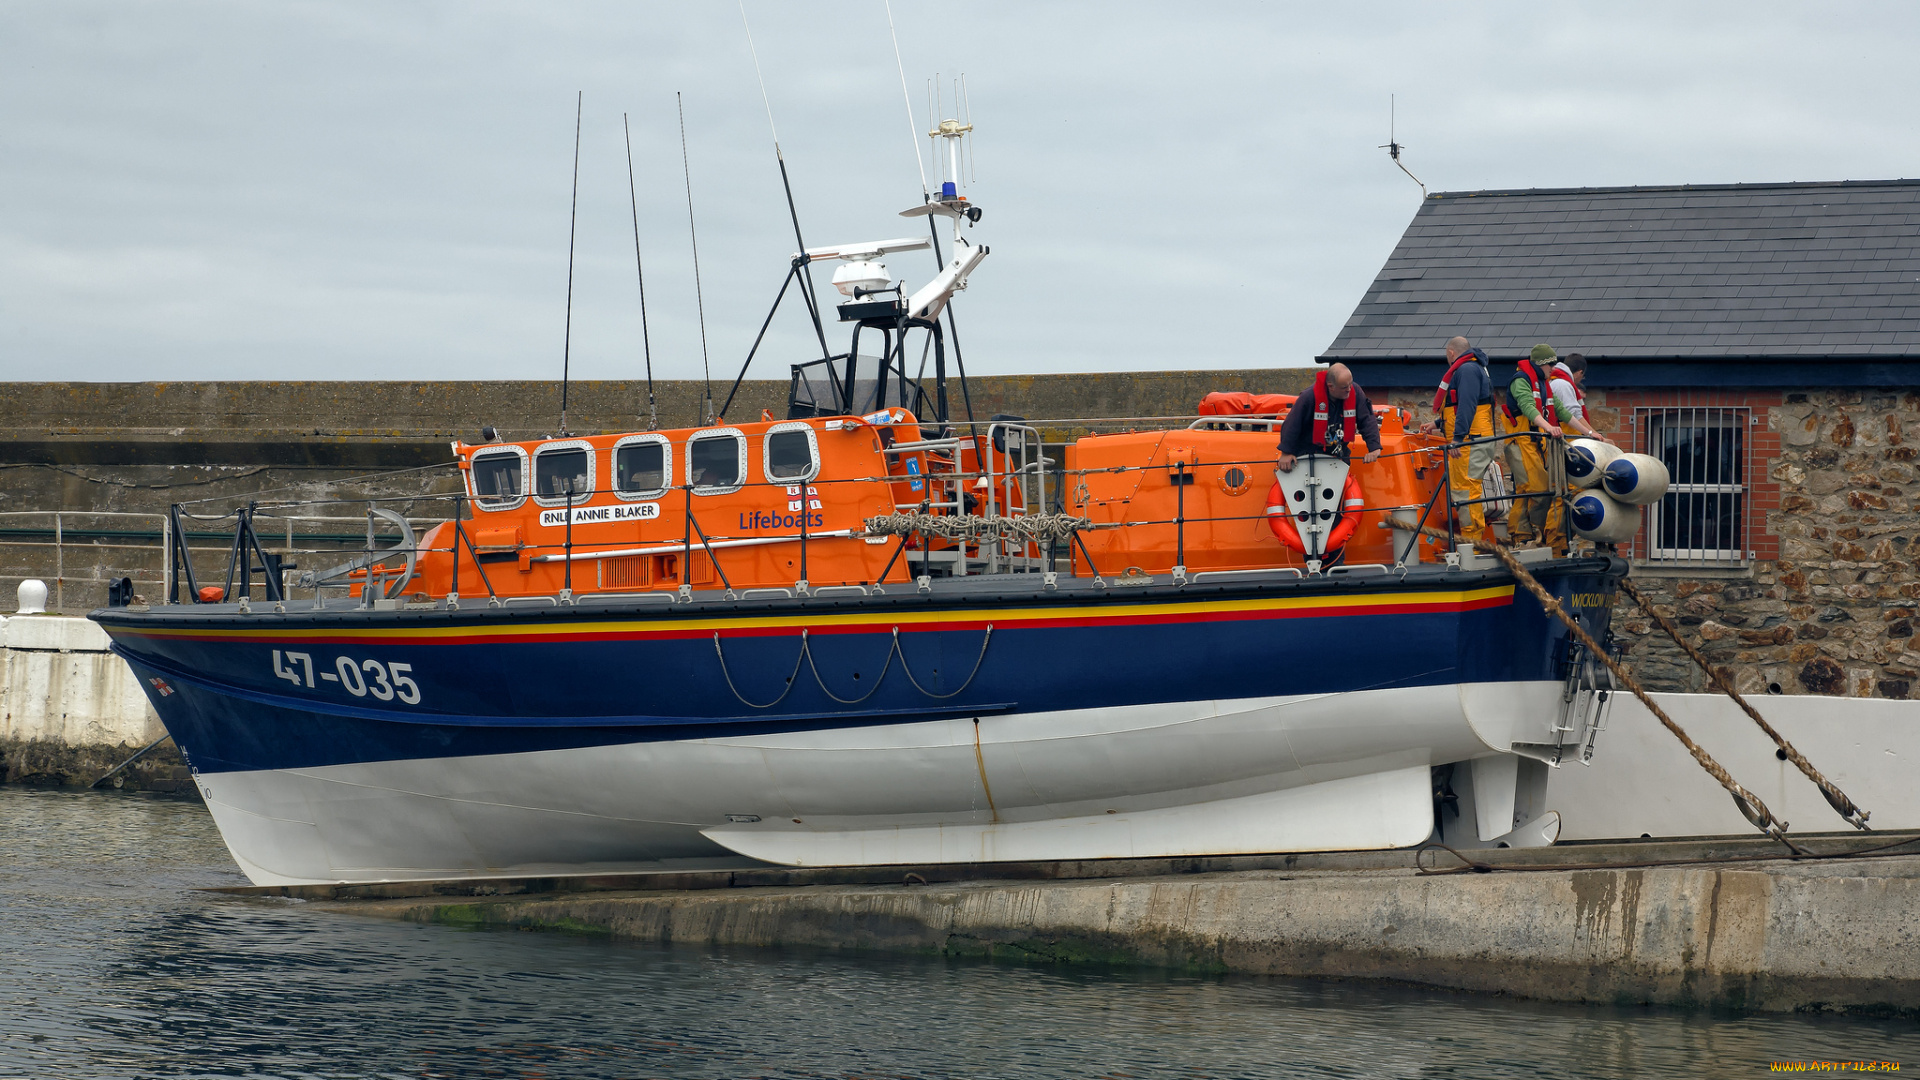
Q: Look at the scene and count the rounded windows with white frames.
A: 5